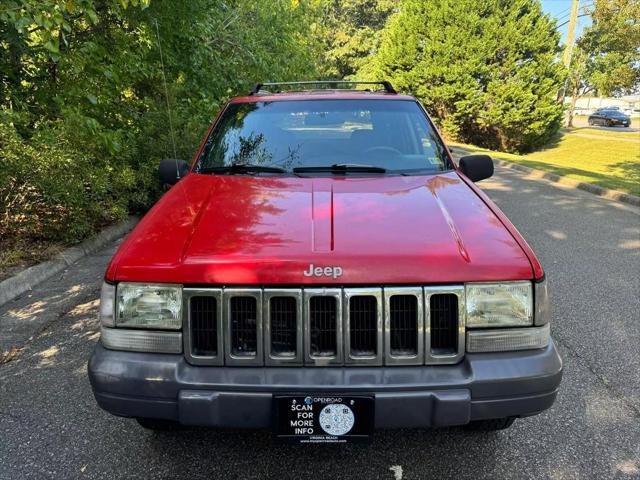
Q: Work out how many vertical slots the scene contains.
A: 7